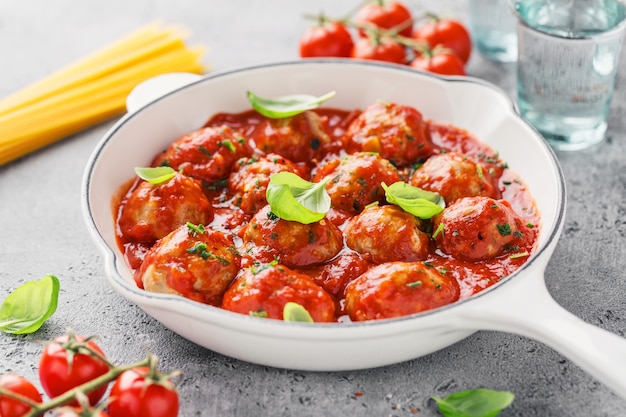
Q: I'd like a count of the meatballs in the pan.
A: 13